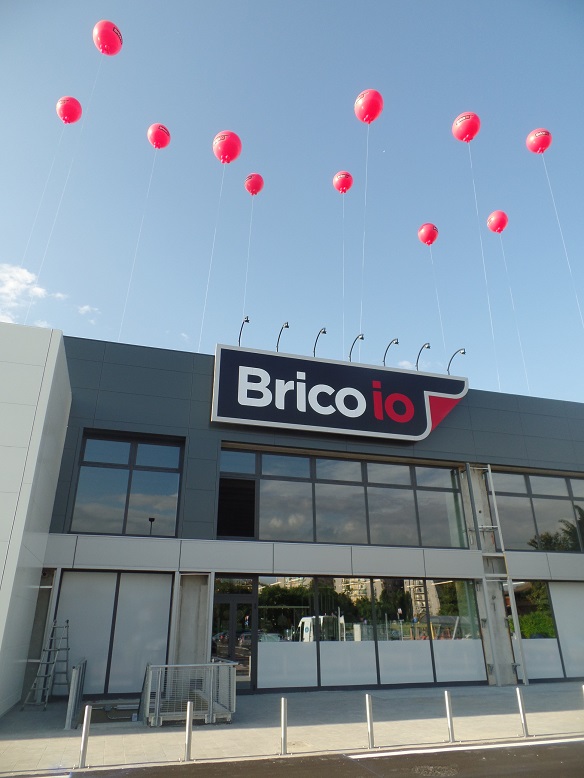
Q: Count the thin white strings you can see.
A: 11